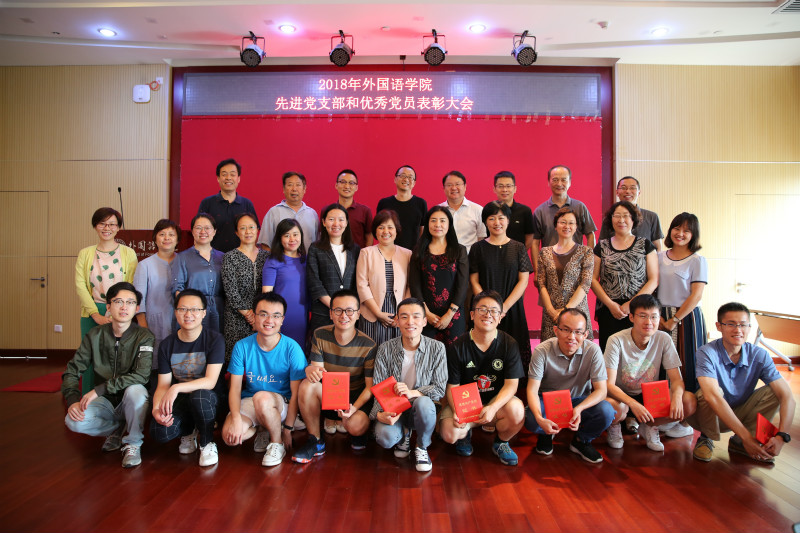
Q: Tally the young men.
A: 9